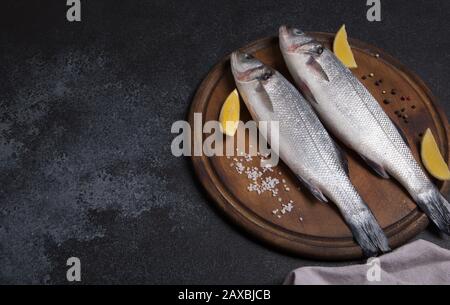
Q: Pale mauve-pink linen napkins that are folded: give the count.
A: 1